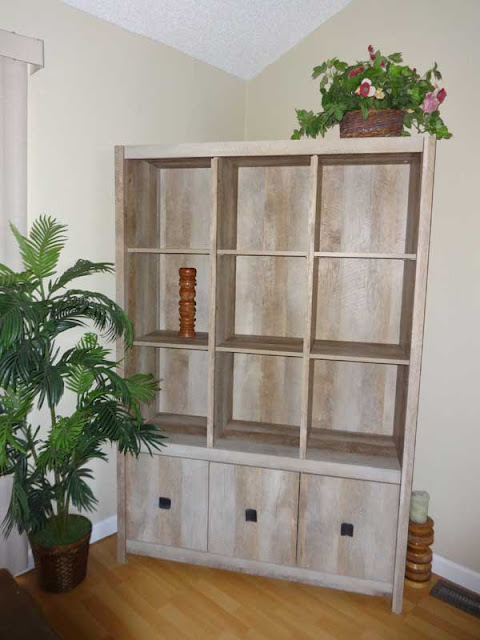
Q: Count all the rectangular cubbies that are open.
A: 9